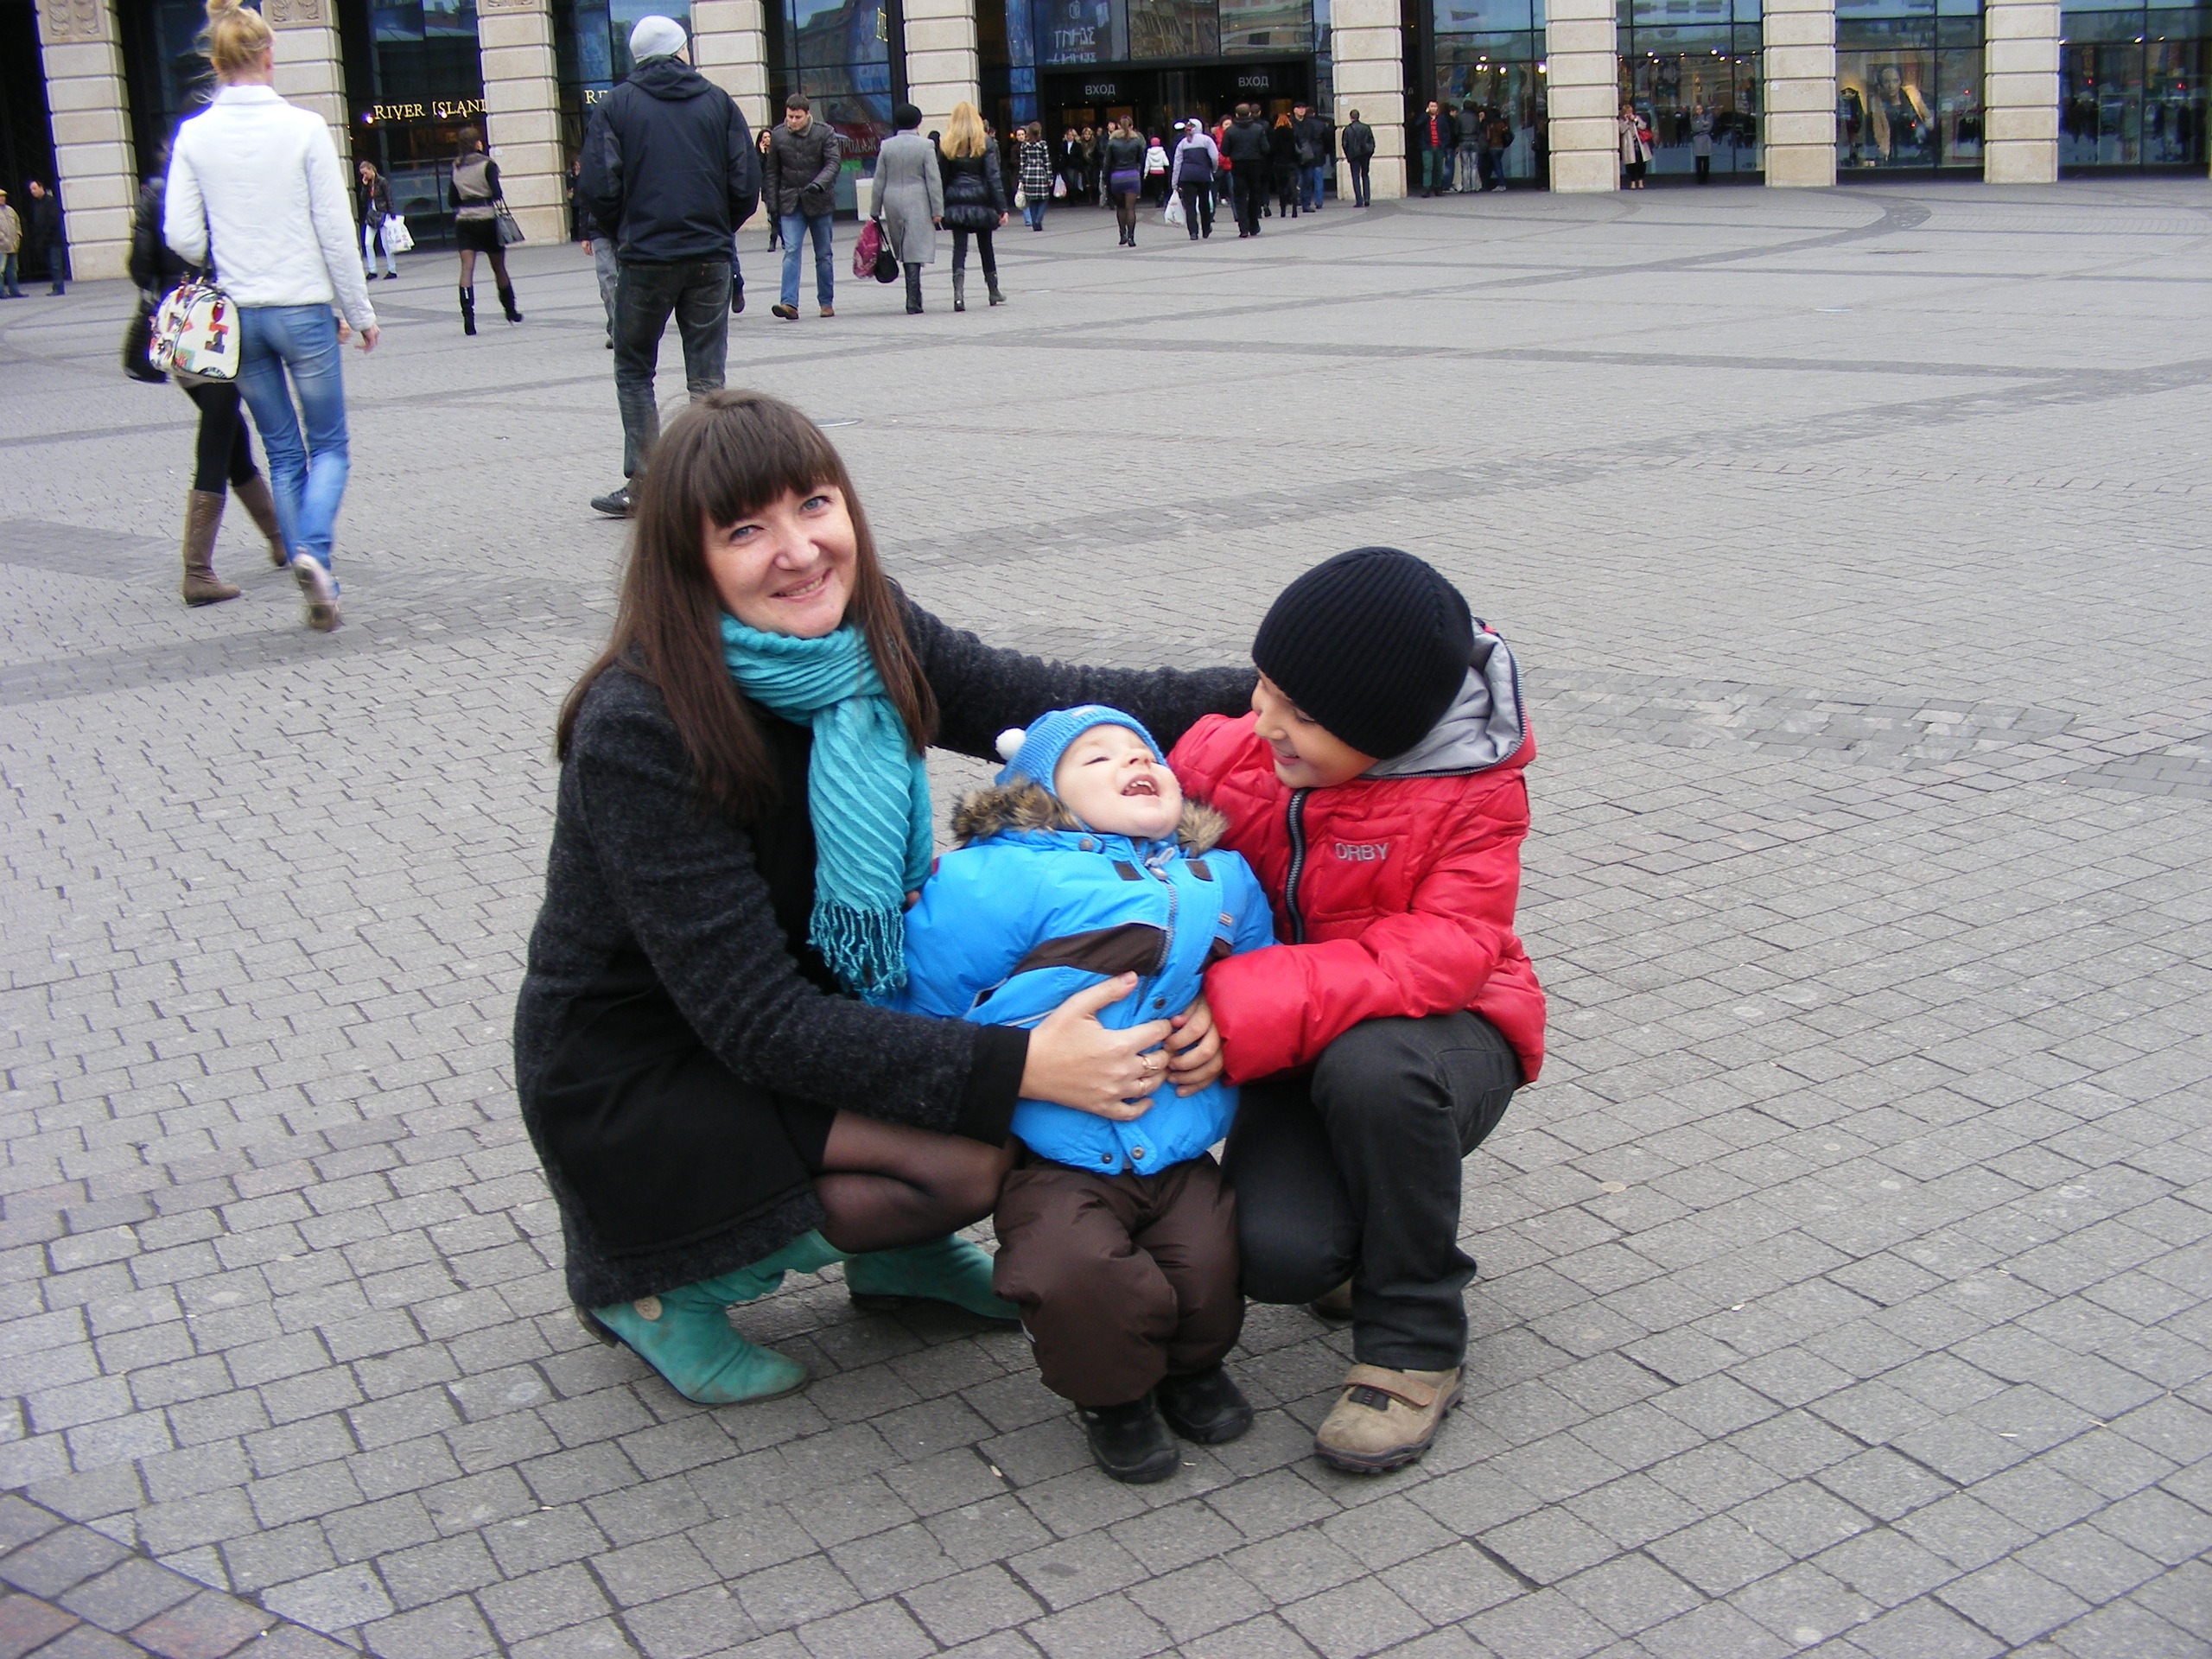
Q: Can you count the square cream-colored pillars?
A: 9